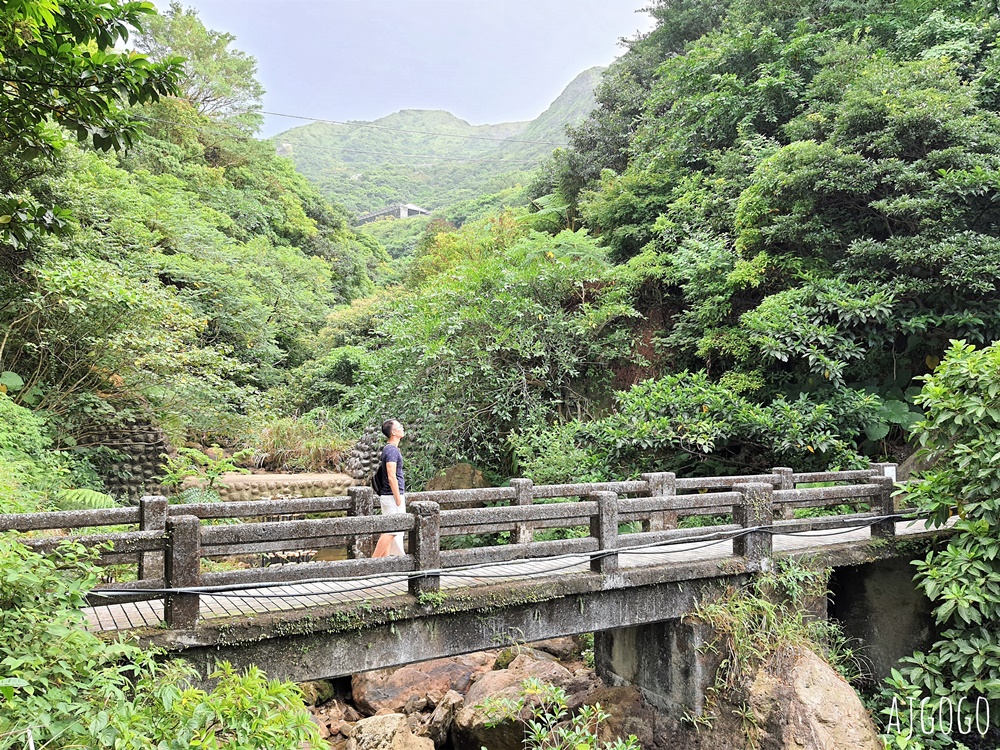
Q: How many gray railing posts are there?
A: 11